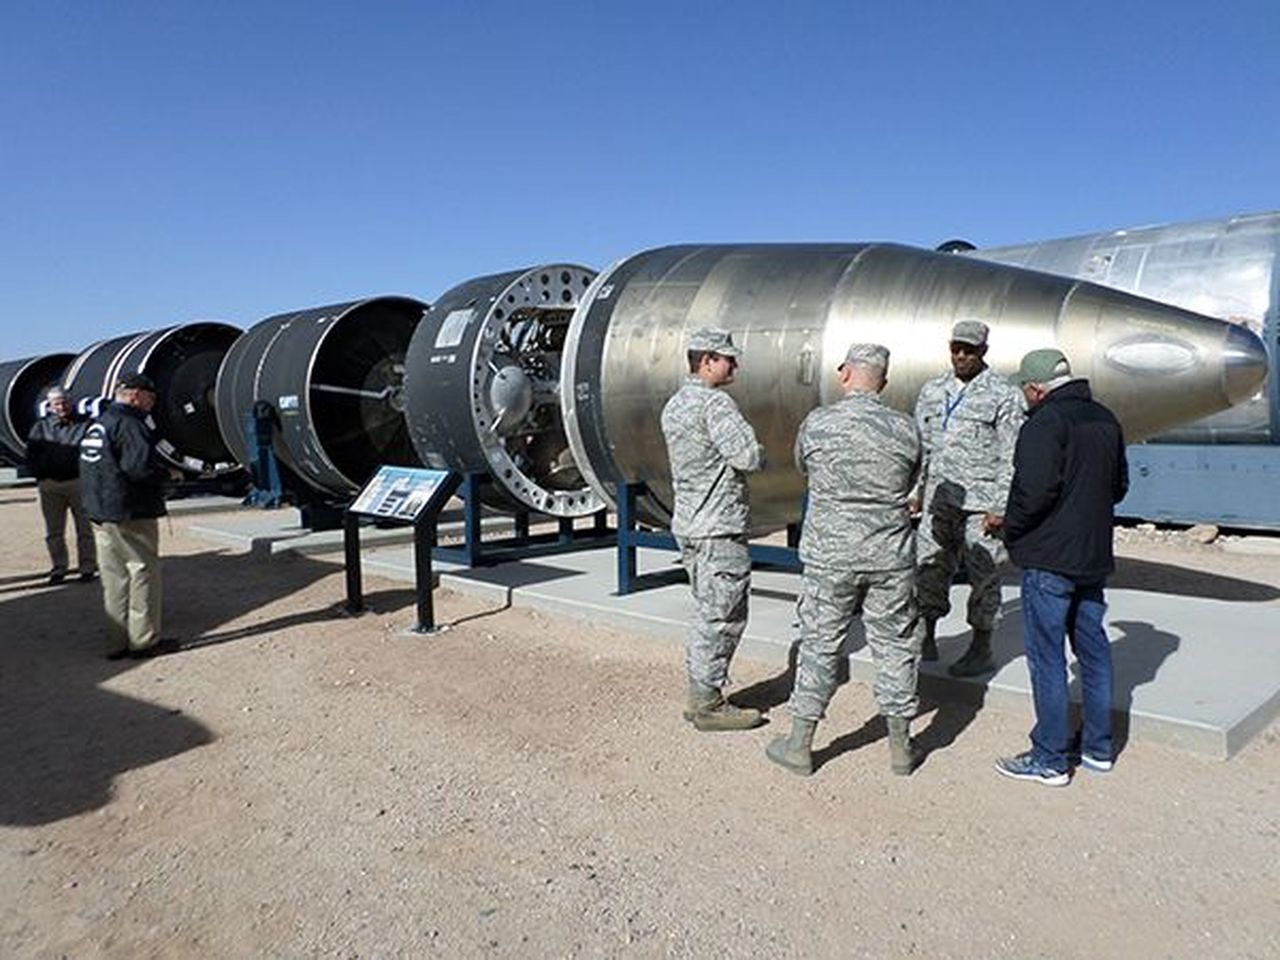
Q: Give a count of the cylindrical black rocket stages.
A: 4